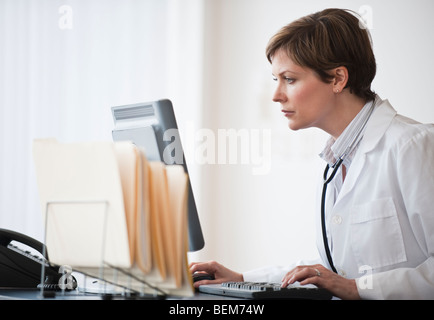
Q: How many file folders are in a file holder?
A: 5